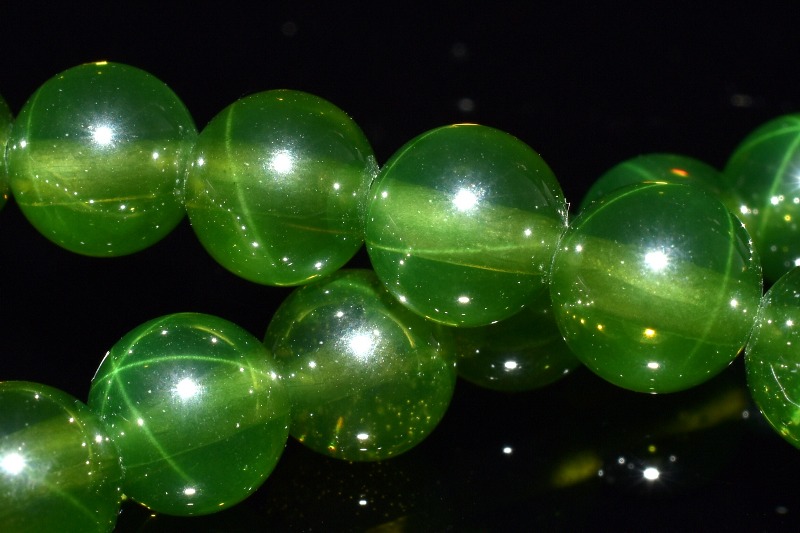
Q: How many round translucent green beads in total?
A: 12